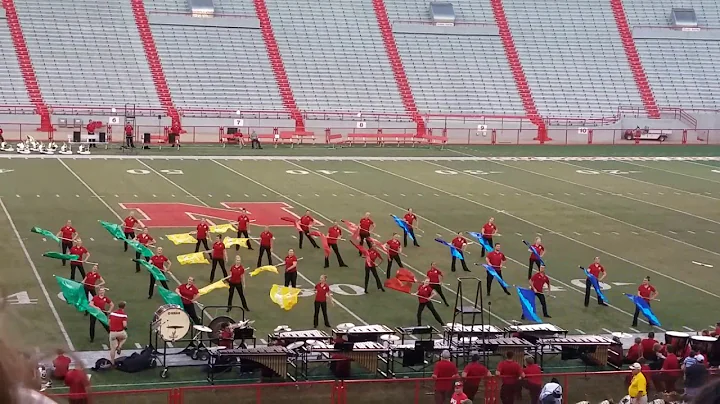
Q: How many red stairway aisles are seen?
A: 6